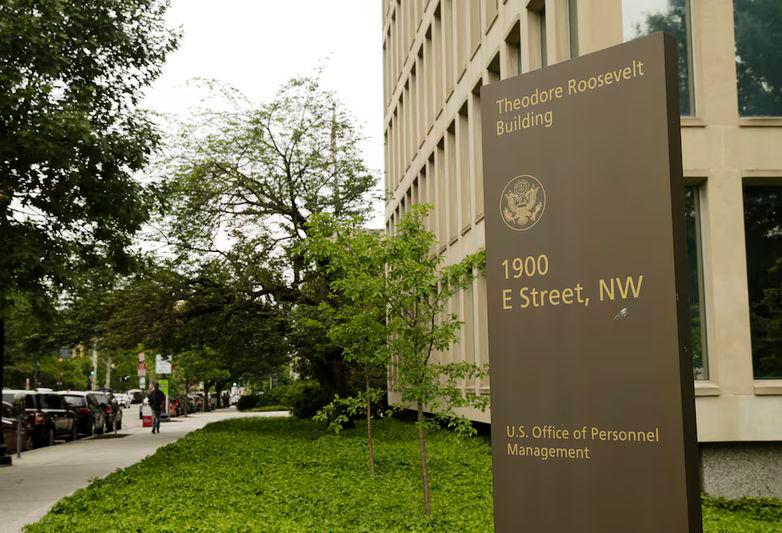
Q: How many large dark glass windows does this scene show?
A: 4